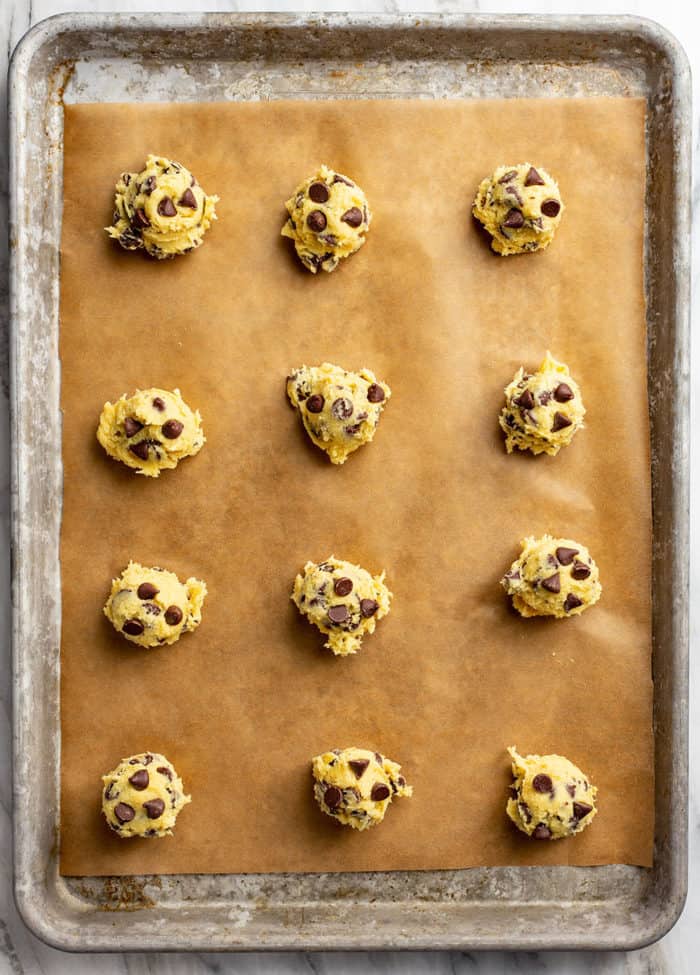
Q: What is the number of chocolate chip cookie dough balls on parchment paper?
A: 12